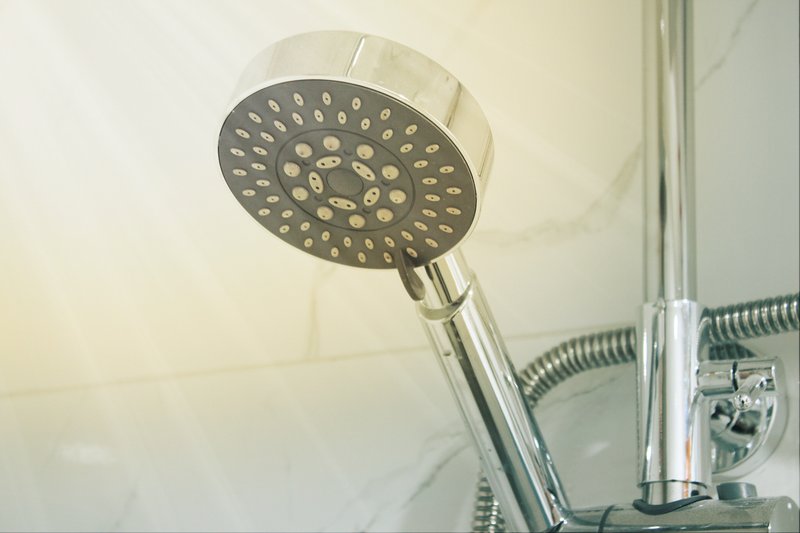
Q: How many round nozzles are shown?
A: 10